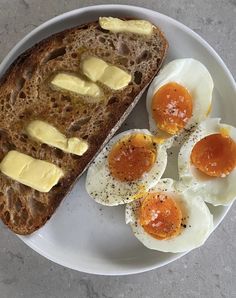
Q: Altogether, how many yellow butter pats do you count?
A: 5